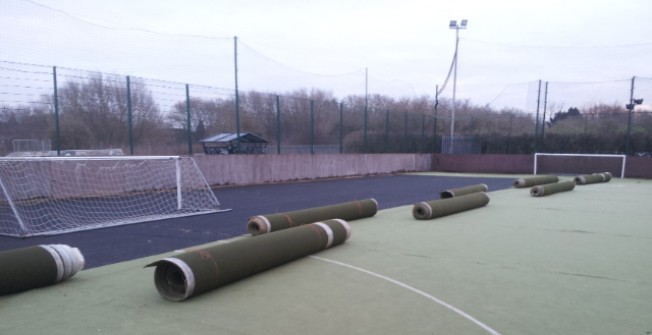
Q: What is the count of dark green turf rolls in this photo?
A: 8